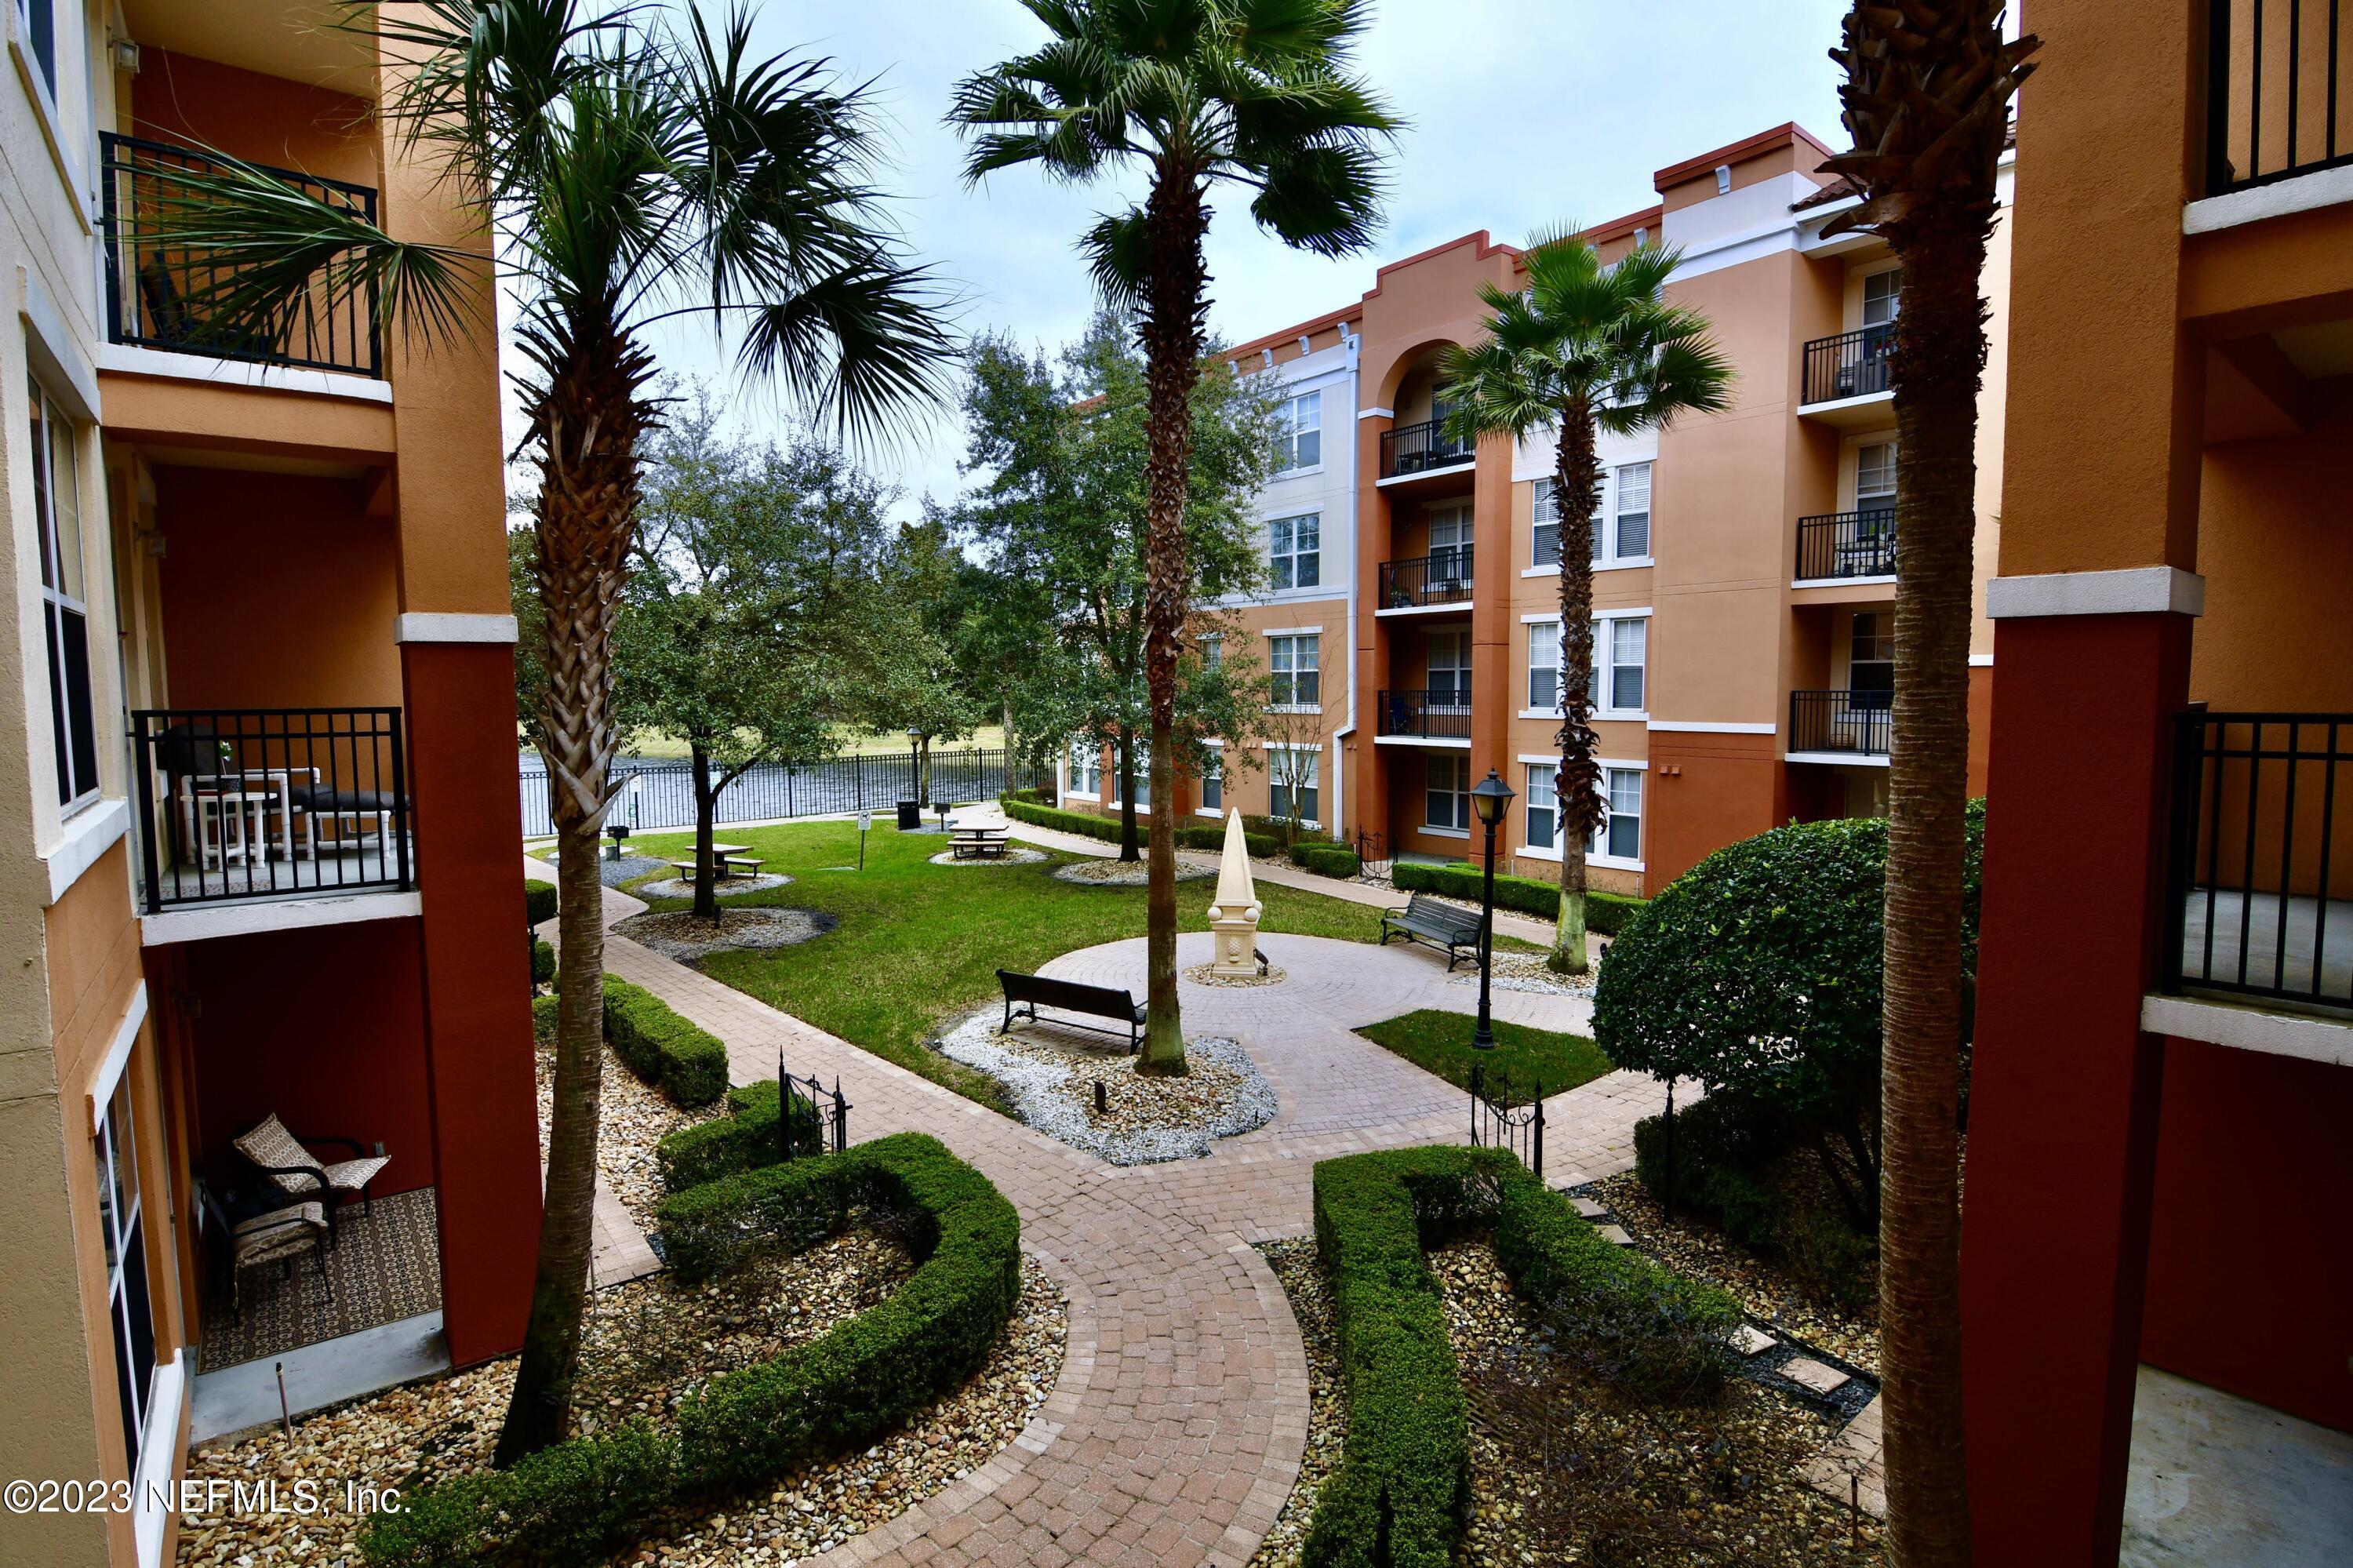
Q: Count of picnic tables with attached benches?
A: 2